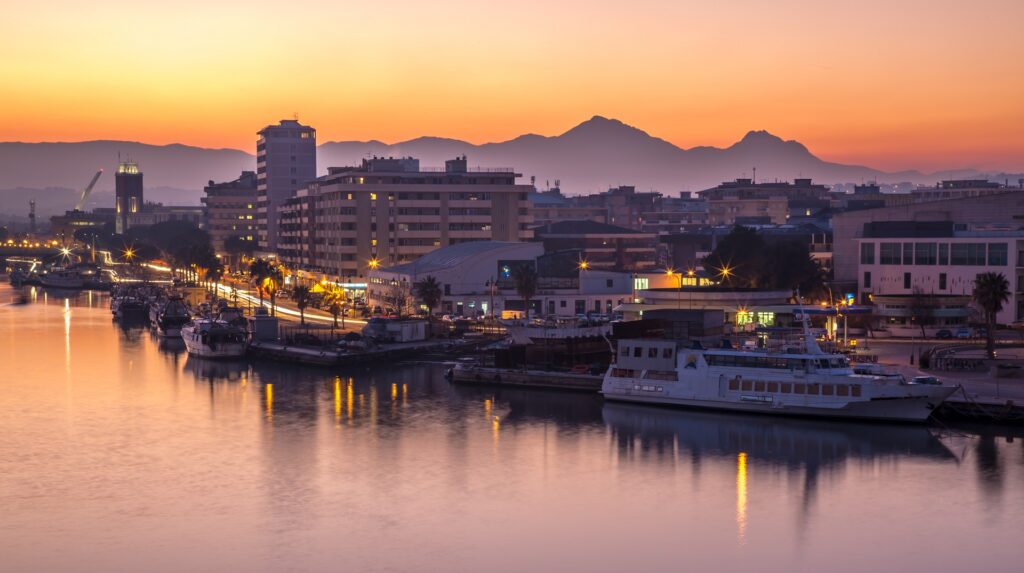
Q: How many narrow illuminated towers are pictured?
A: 1